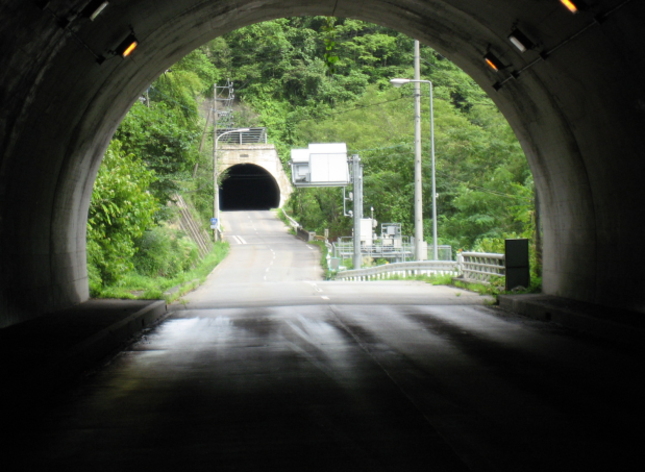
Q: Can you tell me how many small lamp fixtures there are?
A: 5